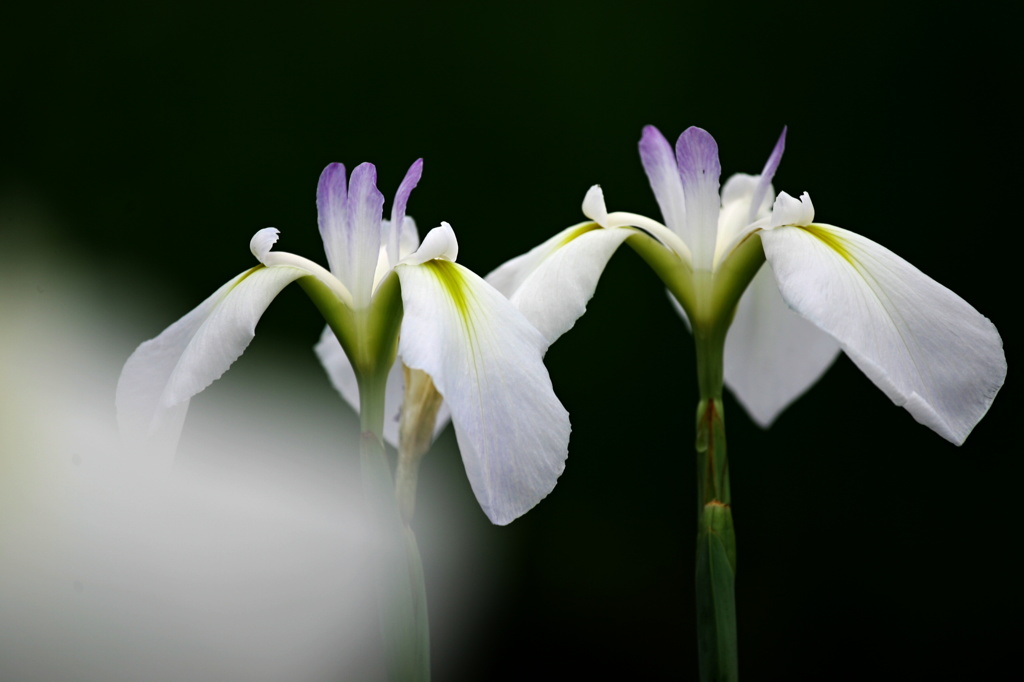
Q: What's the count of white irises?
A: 2